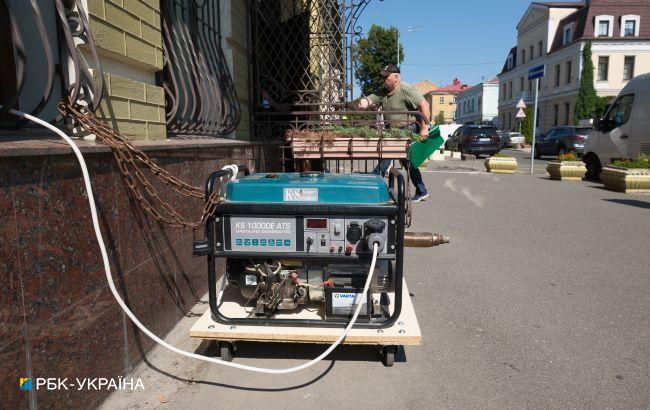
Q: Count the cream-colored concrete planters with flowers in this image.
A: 3